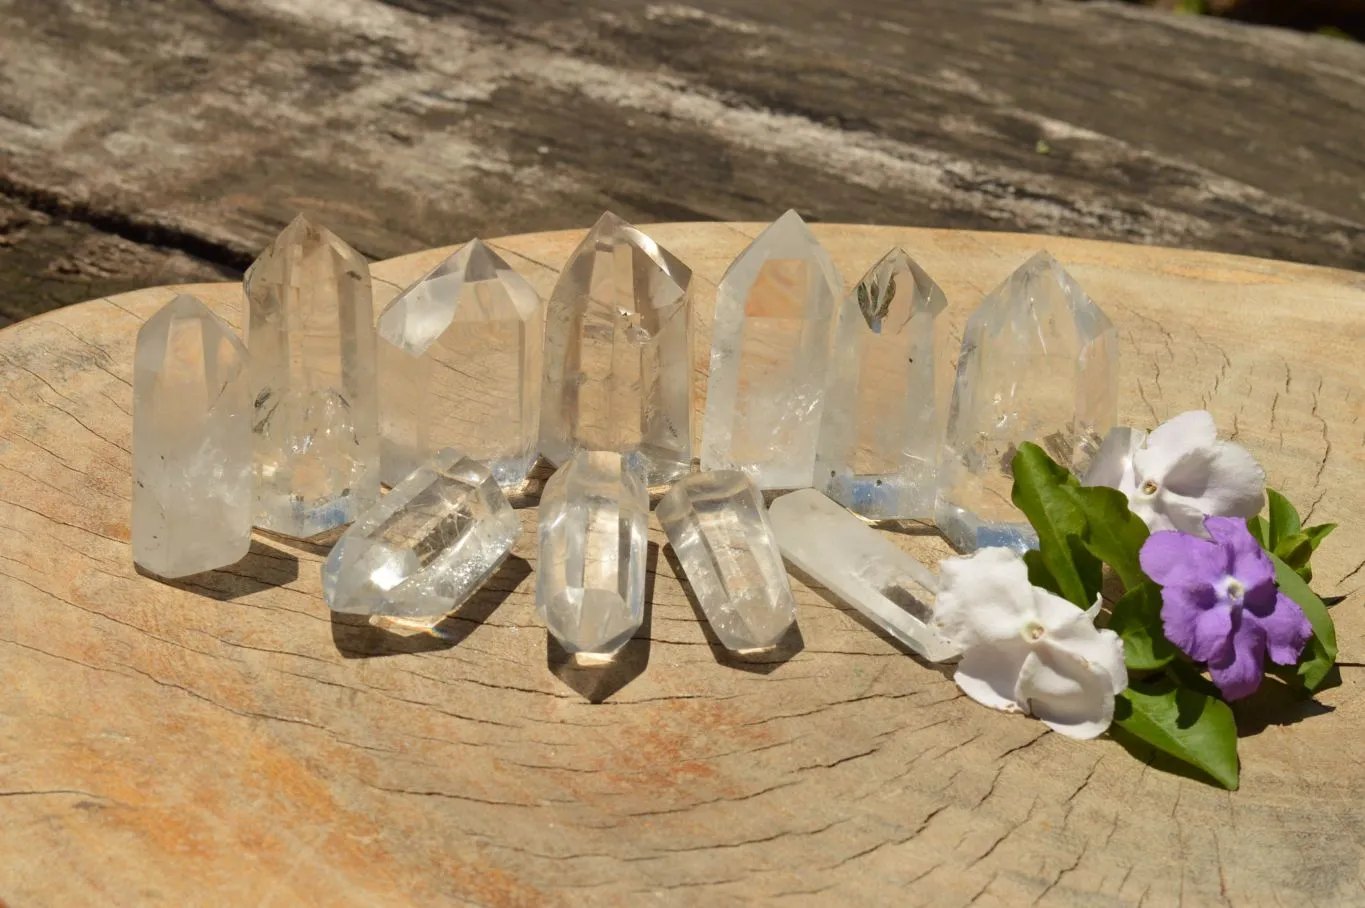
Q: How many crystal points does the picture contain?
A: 11